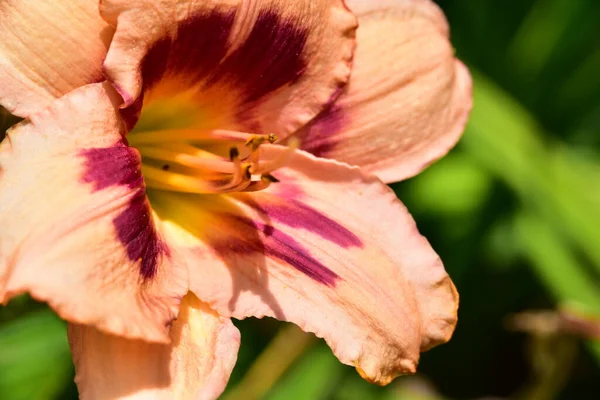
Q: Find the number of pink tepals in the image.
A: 6